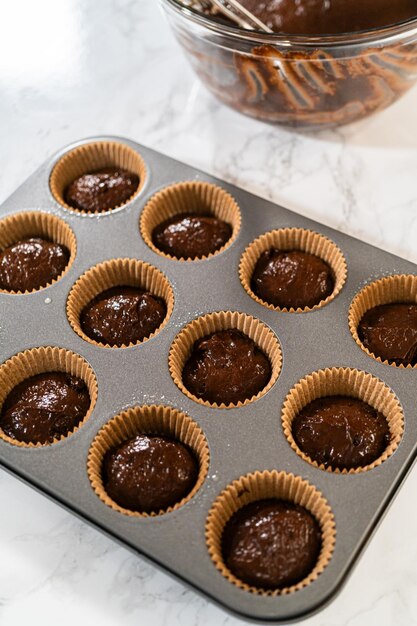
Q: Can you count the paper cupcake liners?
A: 11